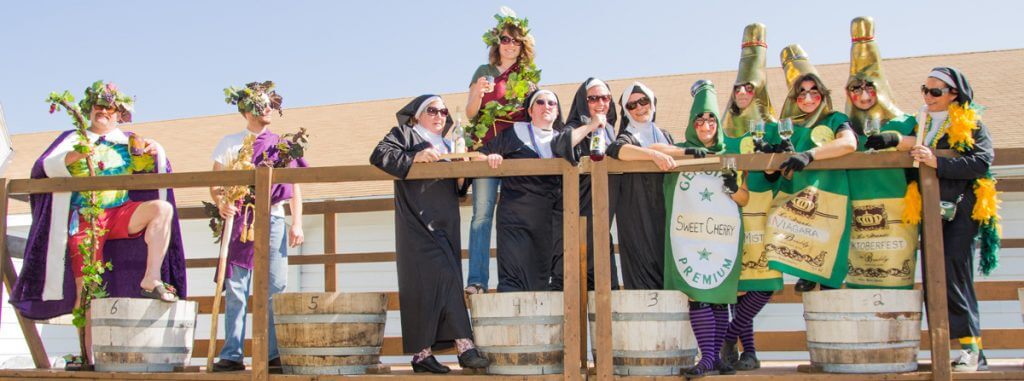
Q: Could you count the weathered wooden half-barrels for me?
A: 5